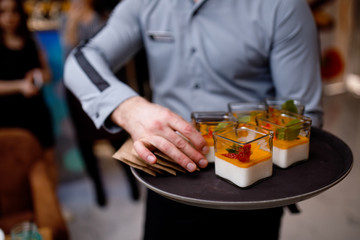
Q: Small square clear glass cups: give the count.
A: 5